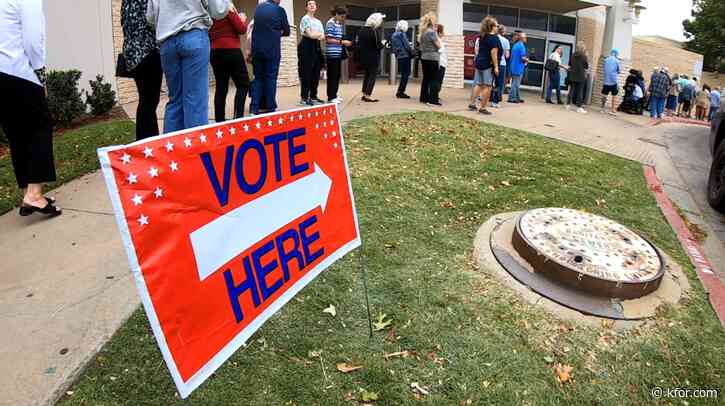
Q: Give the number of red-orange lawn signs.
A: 1